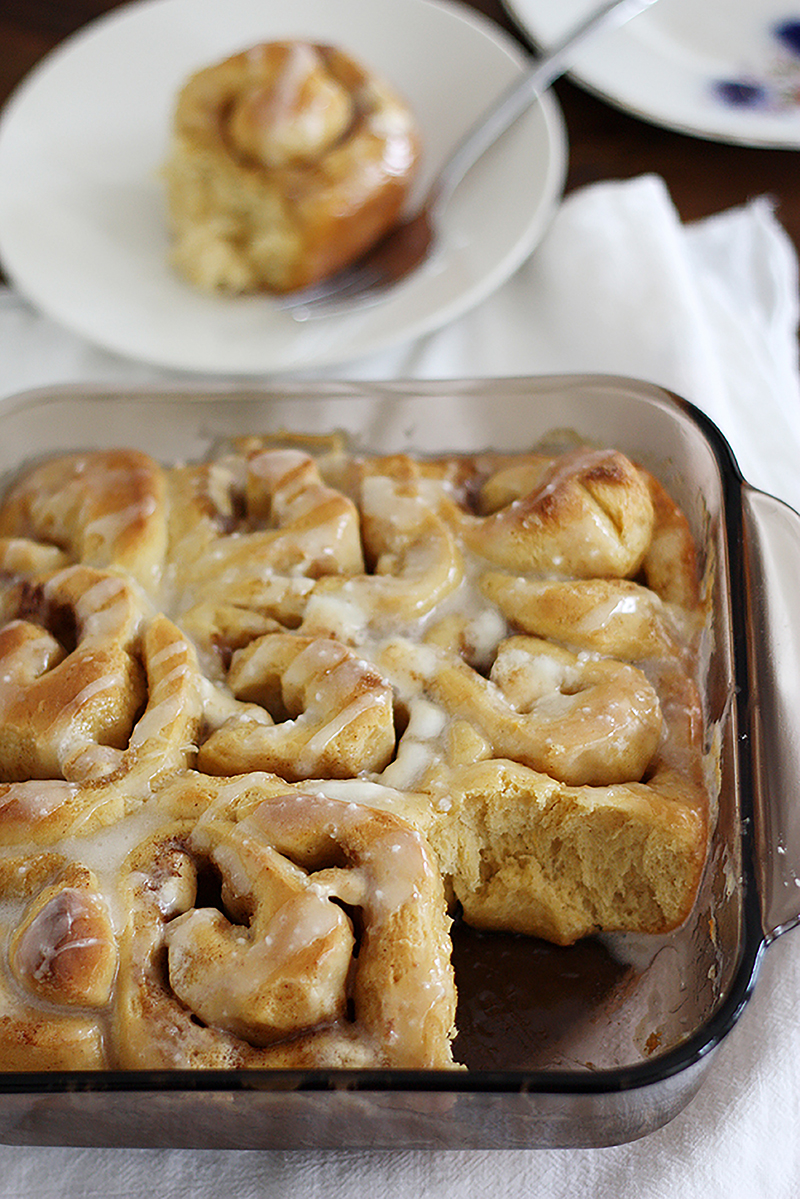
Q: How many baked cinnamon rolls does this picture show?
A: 9